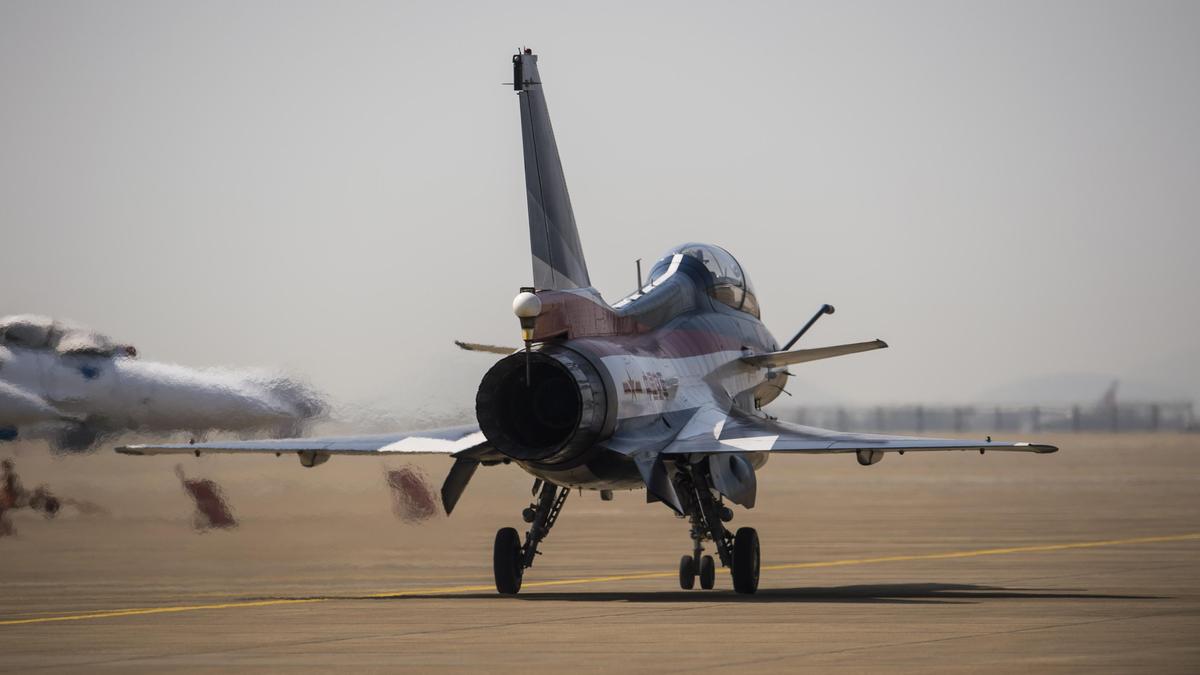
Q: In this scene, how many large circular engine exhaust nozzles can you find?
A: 1